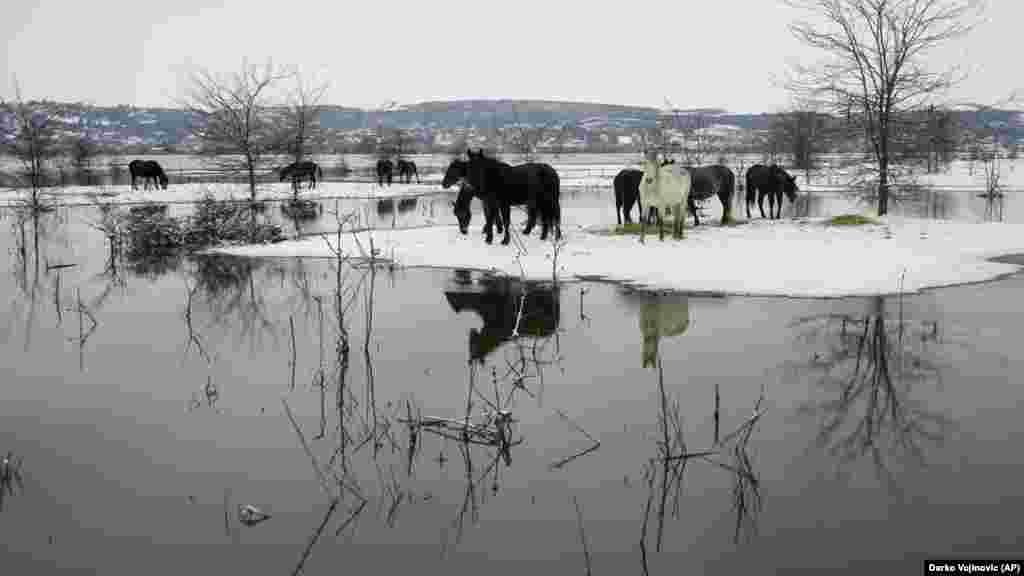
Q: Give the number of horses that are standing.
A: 11